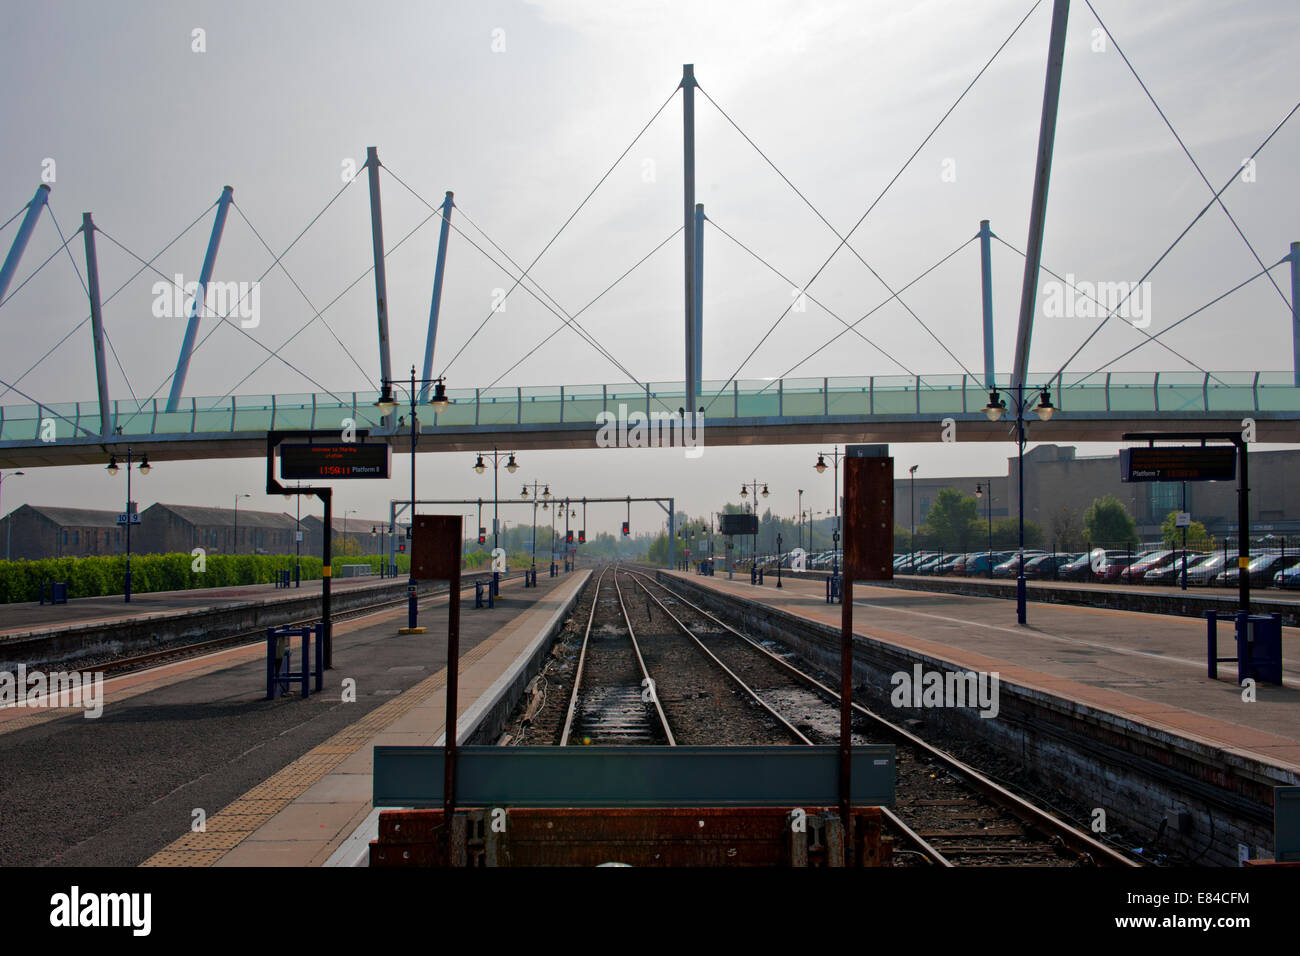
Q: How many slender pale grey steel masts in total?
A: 10